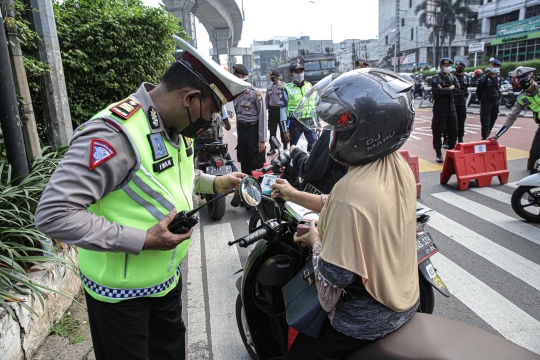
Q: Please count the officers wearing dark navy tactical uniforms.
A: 3